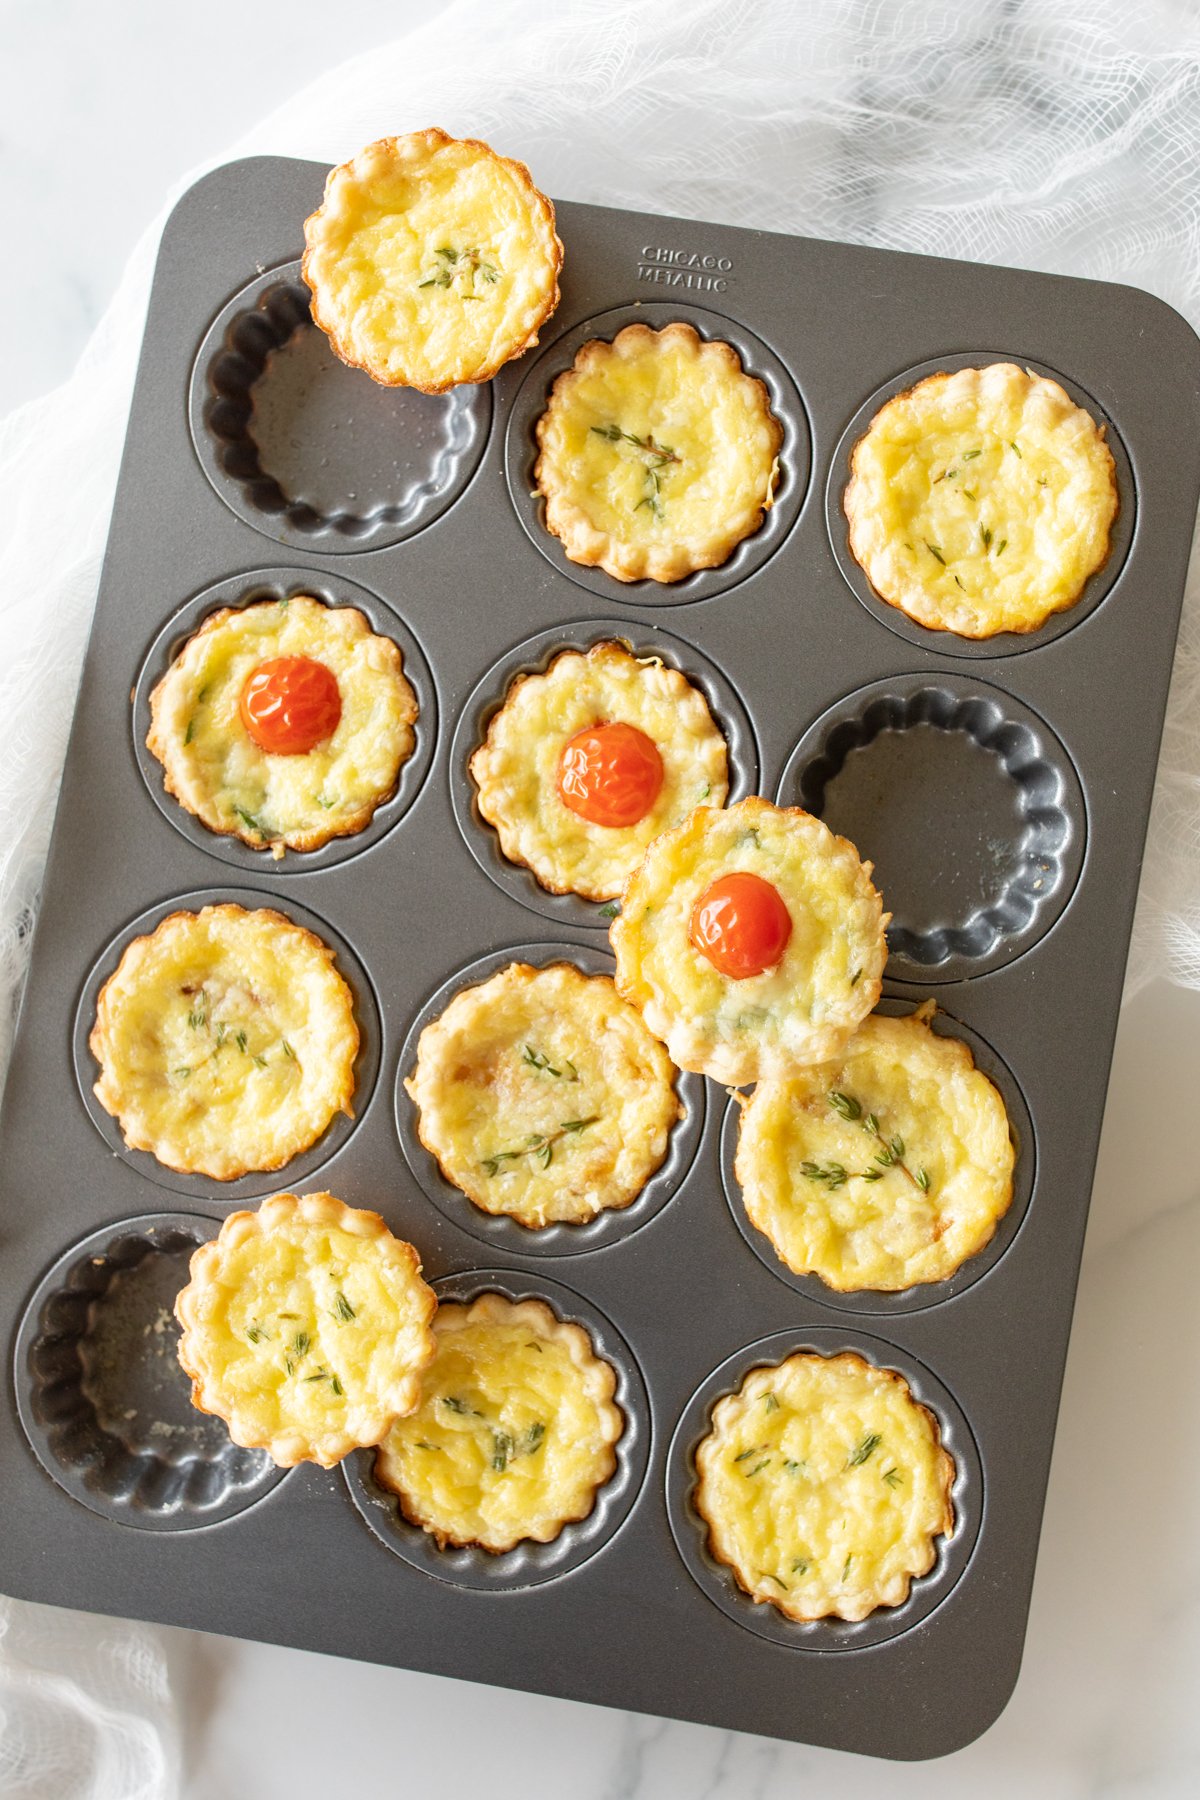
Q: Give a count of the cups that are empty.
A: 3